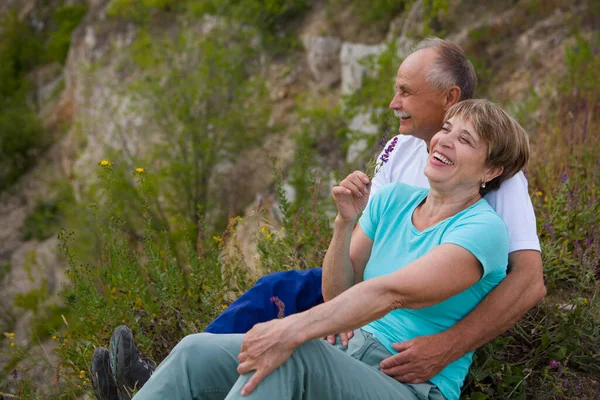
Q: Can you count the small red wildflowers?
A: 0